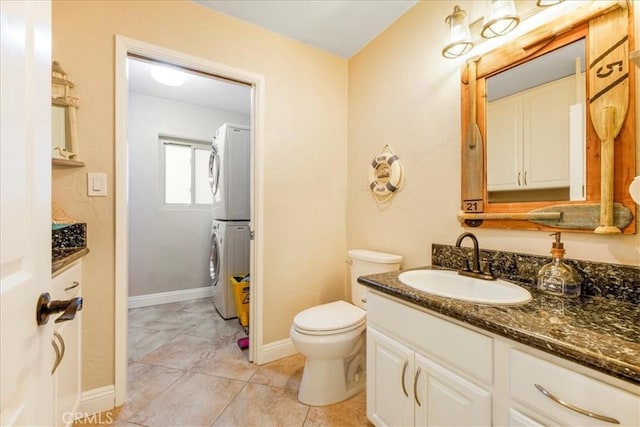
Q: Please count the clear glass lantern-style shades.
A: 3